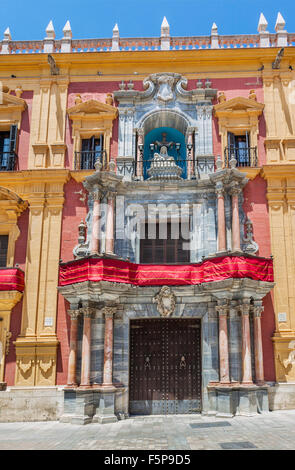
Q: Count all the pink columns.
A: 12